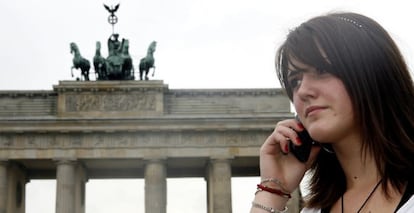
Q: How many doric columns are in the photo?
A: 4